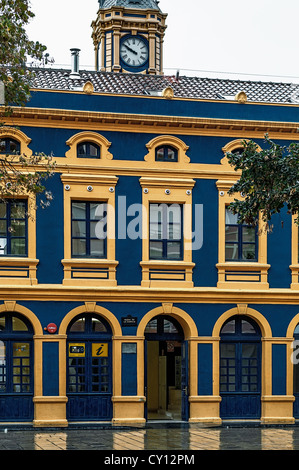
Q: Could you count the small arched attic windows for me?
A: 4